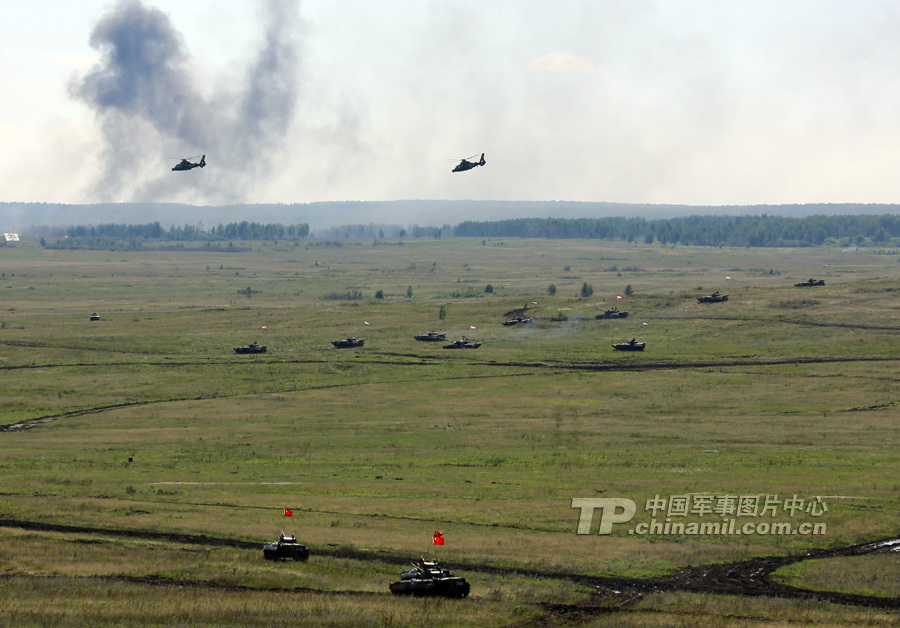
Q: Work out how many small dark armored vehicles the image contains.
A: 12